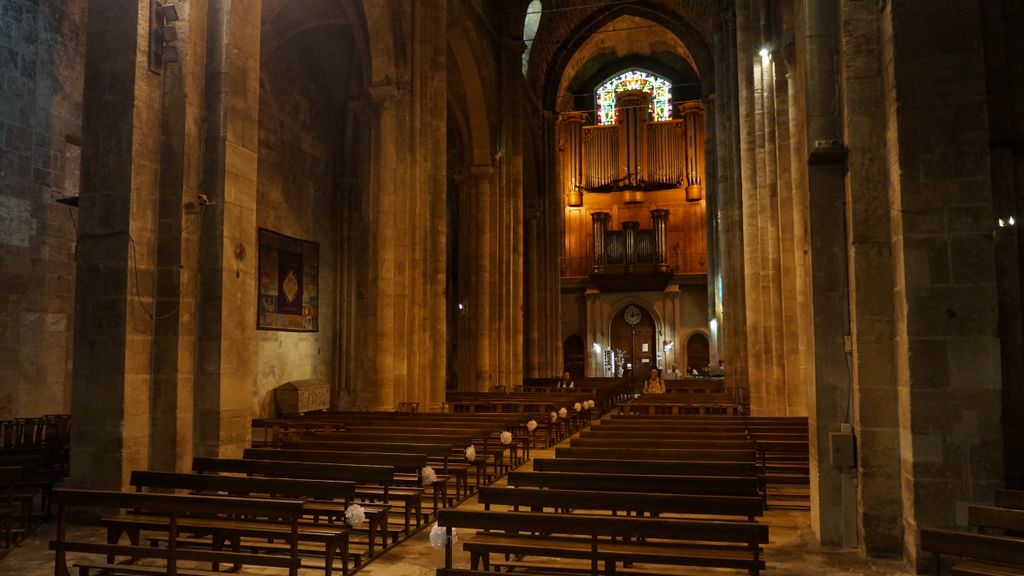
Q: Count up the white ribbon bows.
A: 11